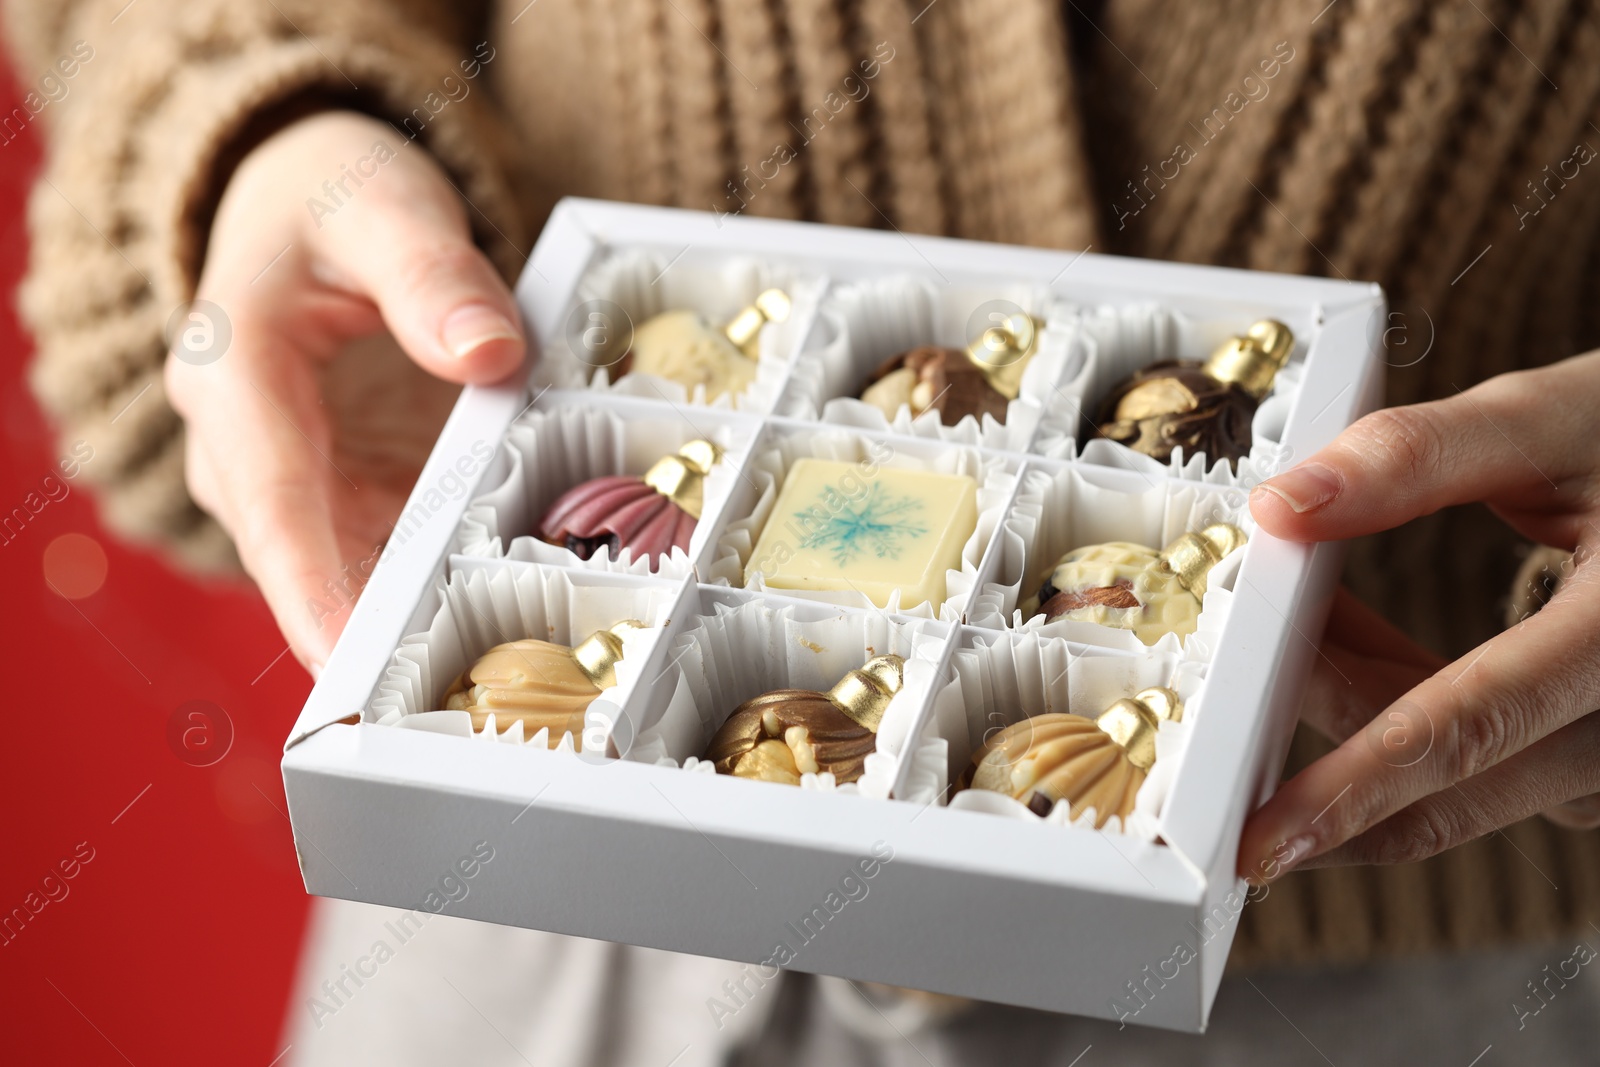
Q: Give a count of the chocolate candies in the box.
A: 9